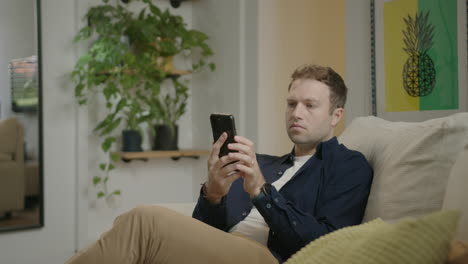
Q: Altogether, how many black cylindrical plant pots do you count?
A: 2